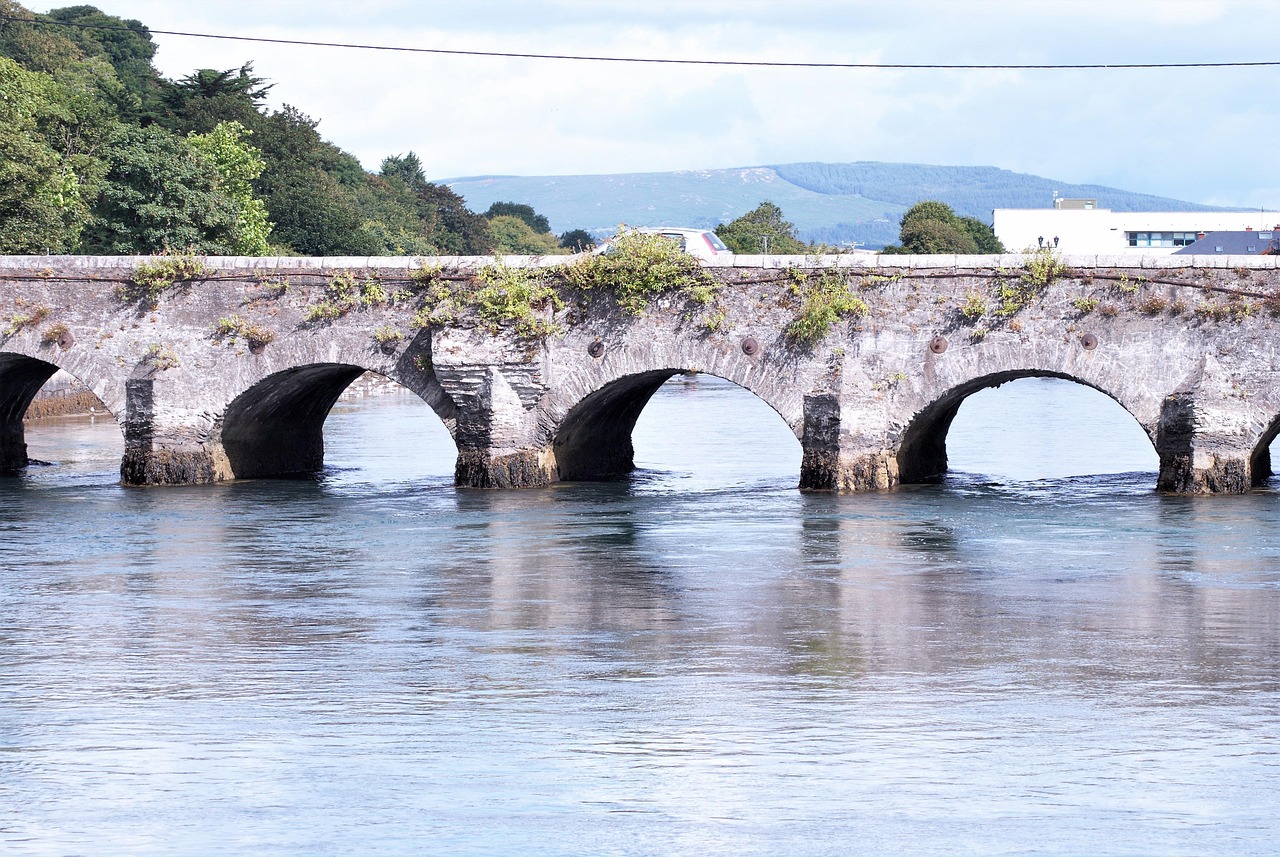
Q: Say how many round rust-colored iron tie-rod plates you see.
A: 7